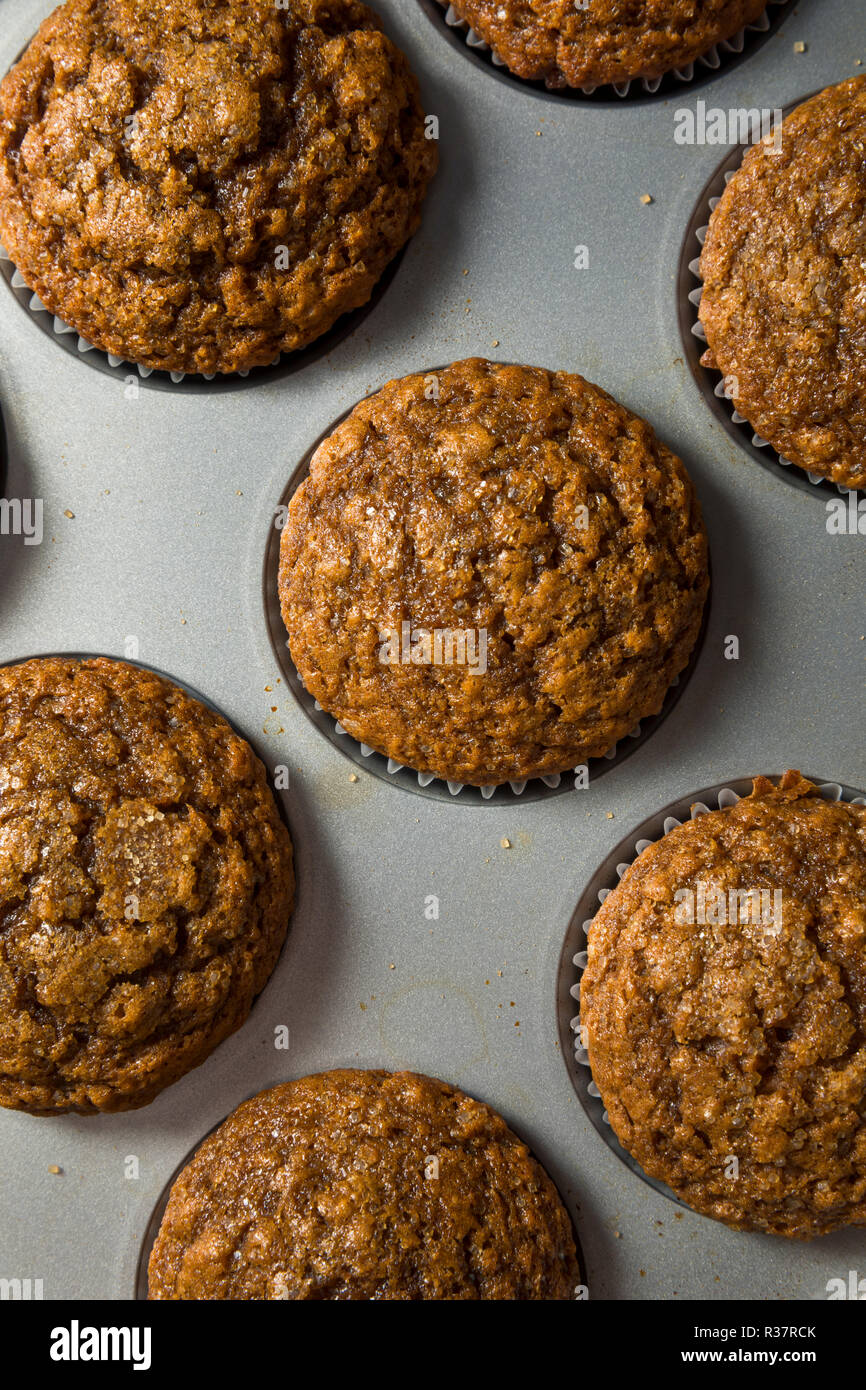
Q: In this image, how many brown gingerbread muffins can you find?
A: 7